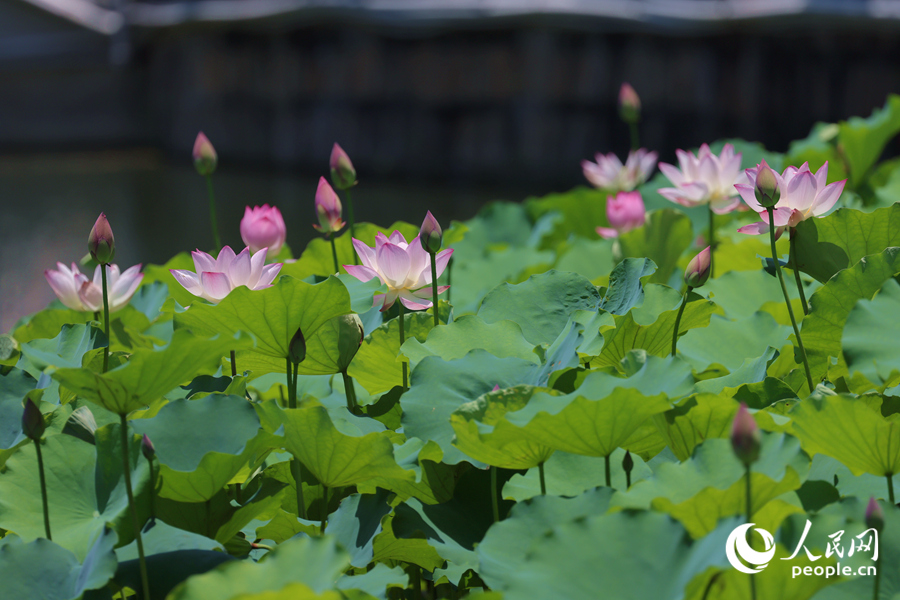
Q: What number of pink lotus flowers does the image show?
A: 8